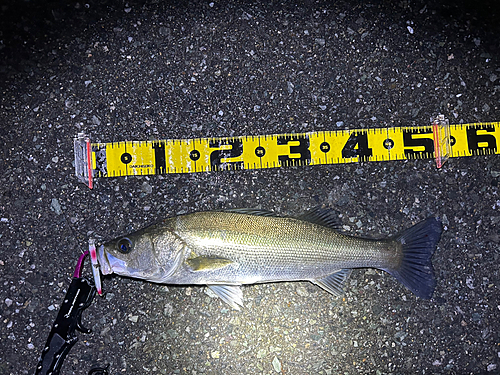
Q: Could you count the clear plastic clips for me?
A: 2